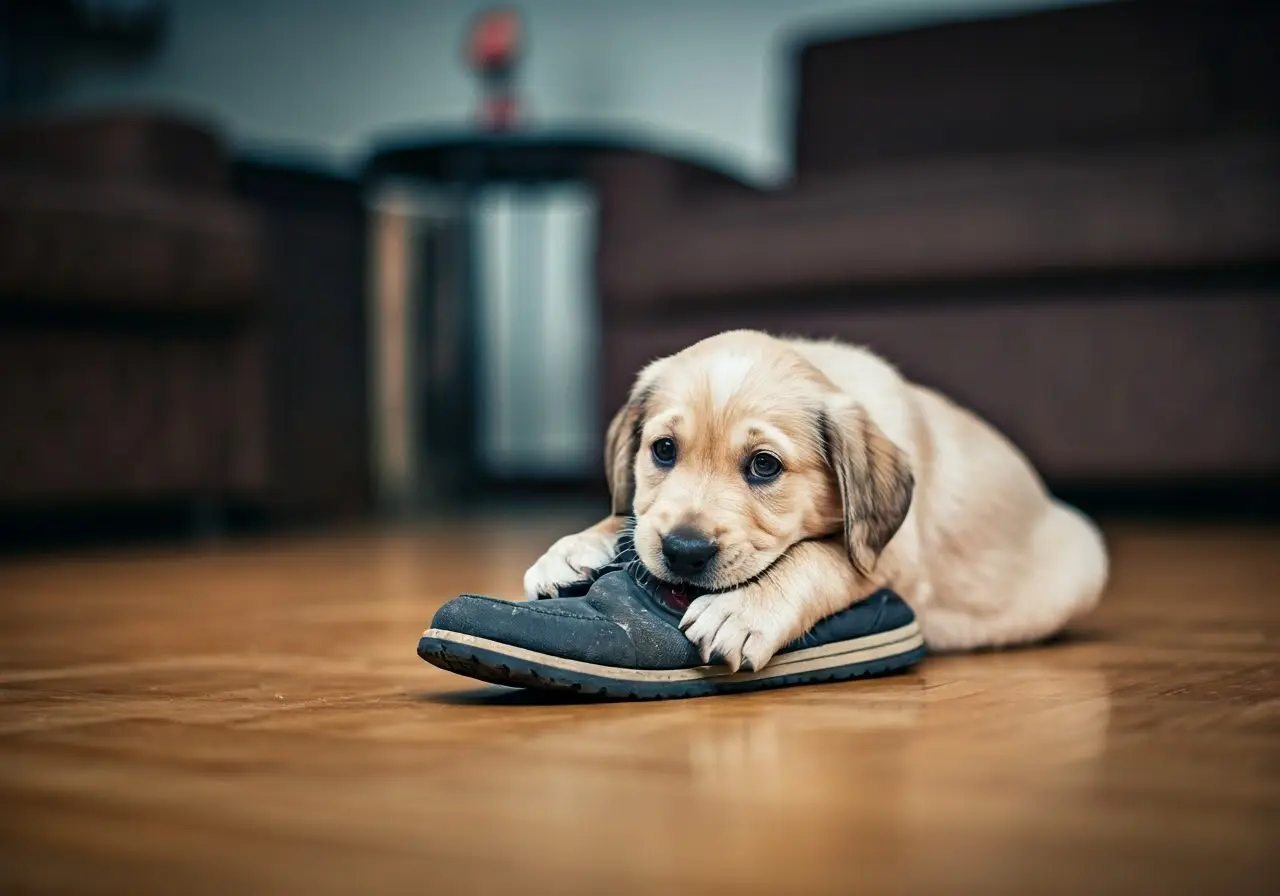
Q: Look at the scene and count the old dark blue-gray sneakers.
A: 1